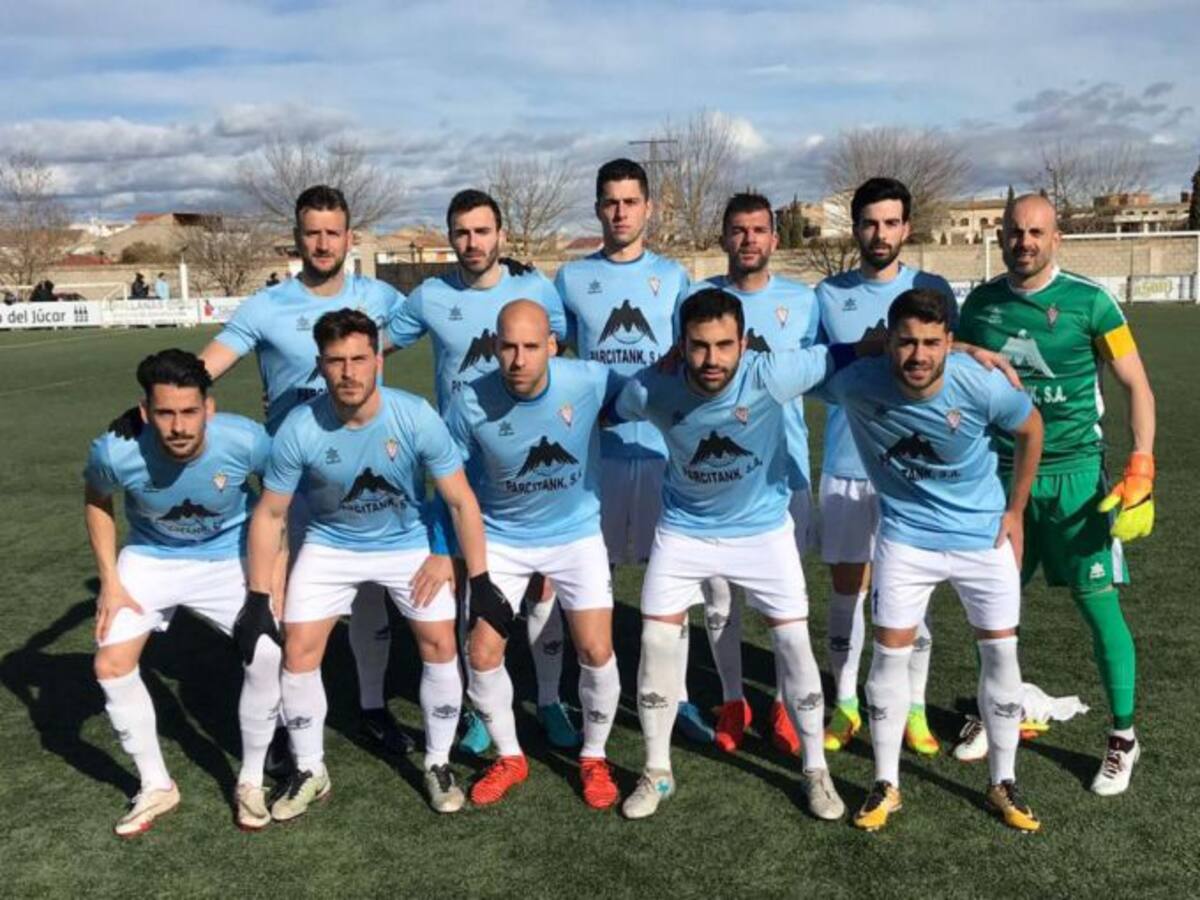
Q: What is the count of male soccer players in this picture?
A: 11